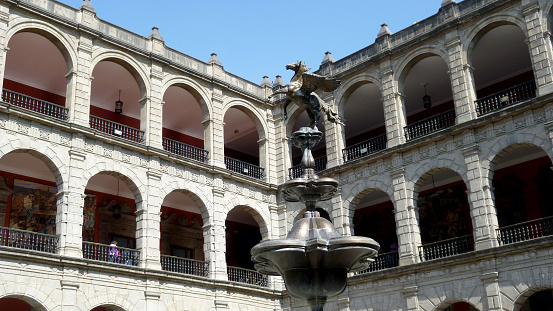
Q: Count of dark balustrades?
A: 15